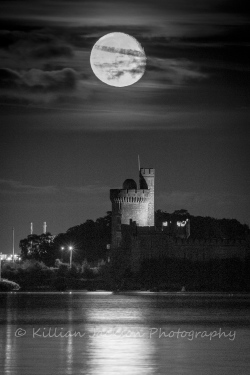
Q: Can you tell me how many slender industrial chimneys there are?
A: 2